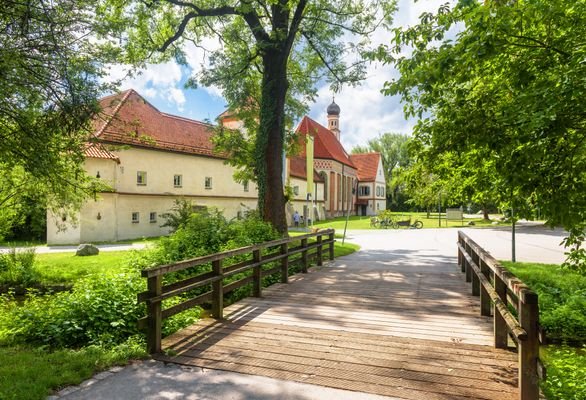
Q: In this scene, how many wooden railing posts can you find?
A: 14